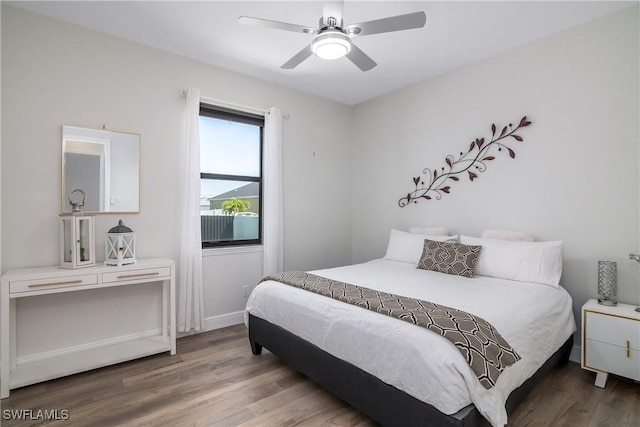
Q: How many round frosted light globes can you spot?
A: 1